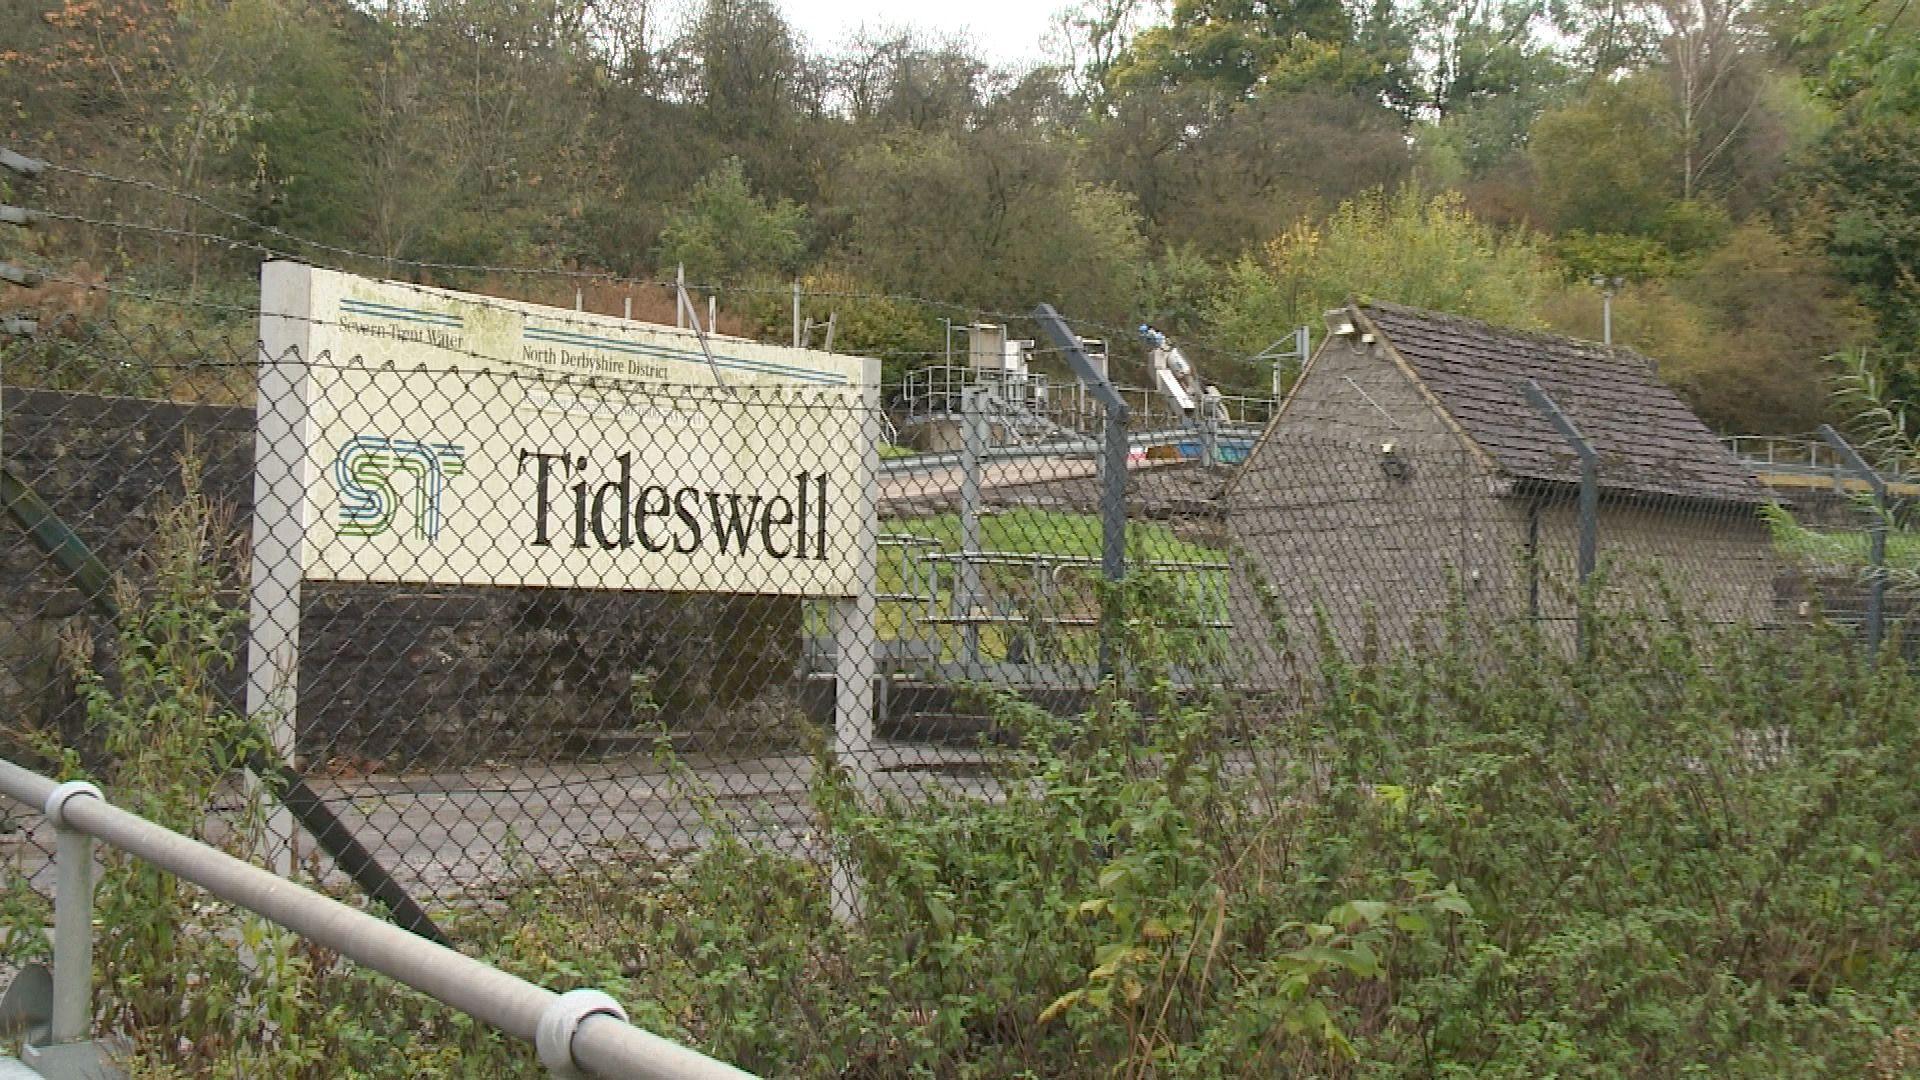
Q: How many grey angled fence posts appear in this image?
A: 3